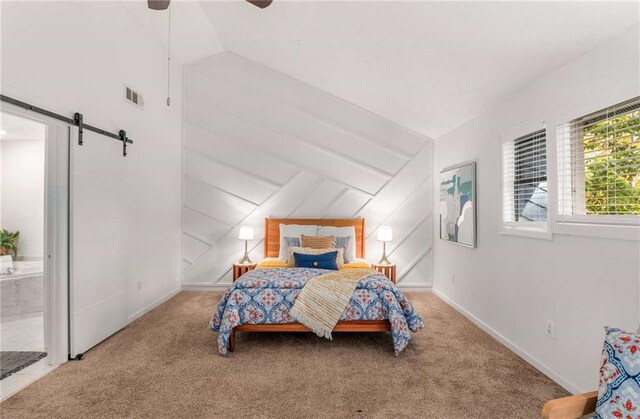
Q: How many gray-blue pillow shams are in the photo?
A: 2